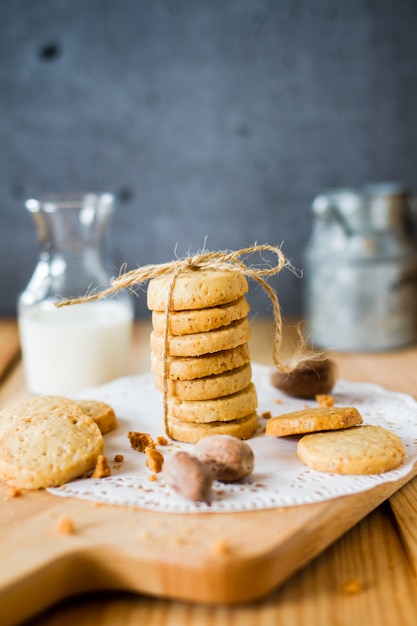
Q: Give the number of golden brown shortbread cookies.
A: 12